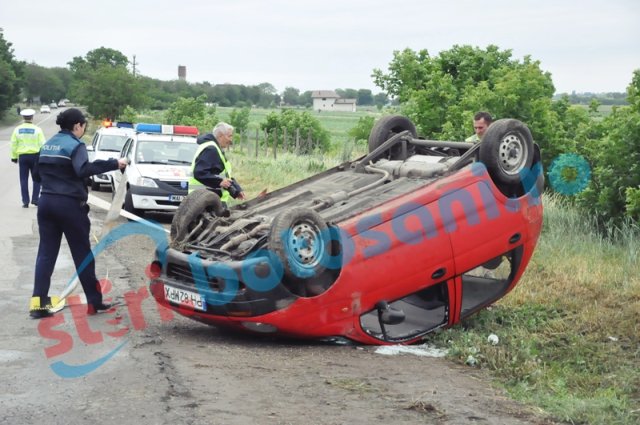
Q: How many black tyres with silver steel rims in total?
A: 2